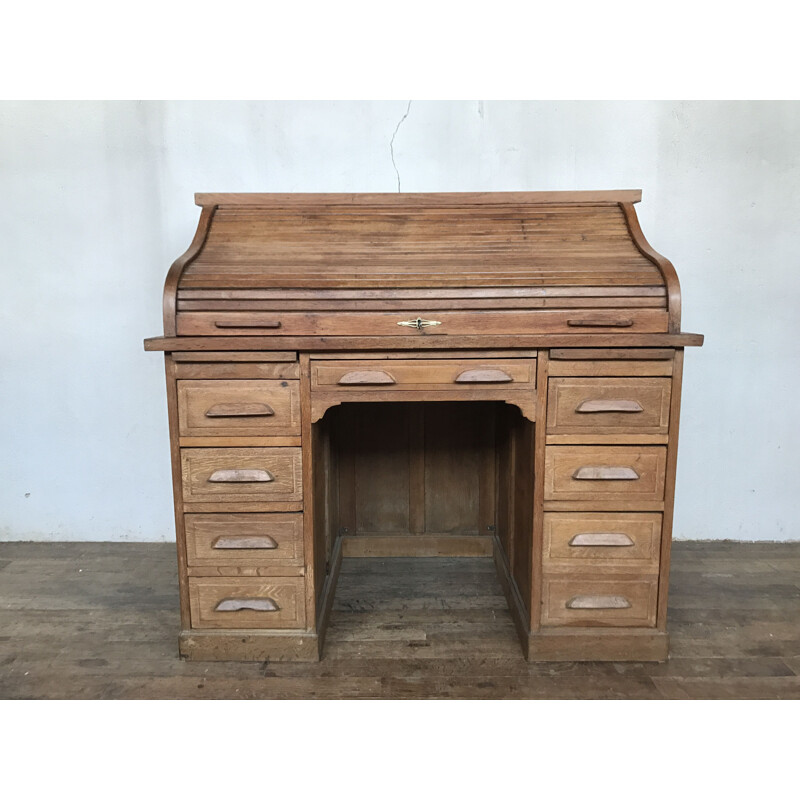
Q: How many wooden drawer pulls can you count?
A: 10